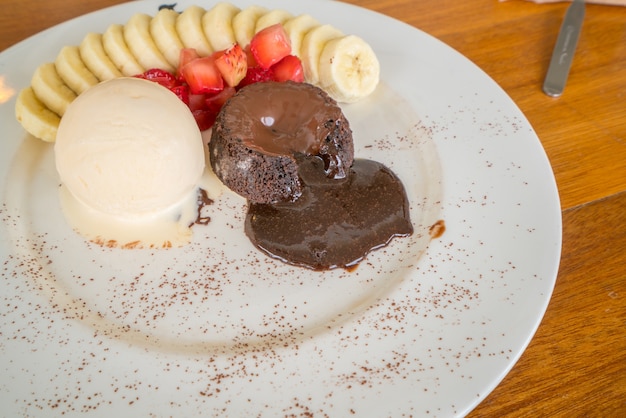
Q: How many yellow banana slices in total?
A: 14